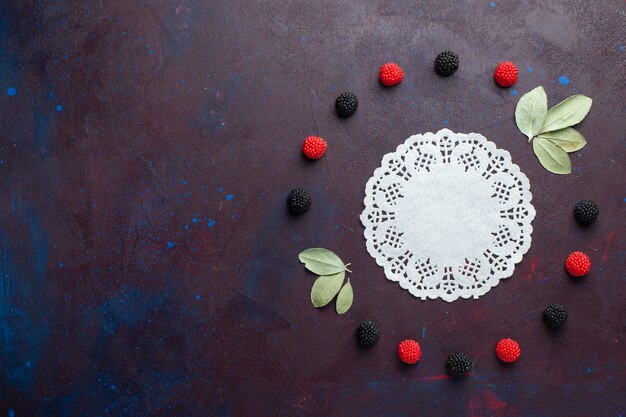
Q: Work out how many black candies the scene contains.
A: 7